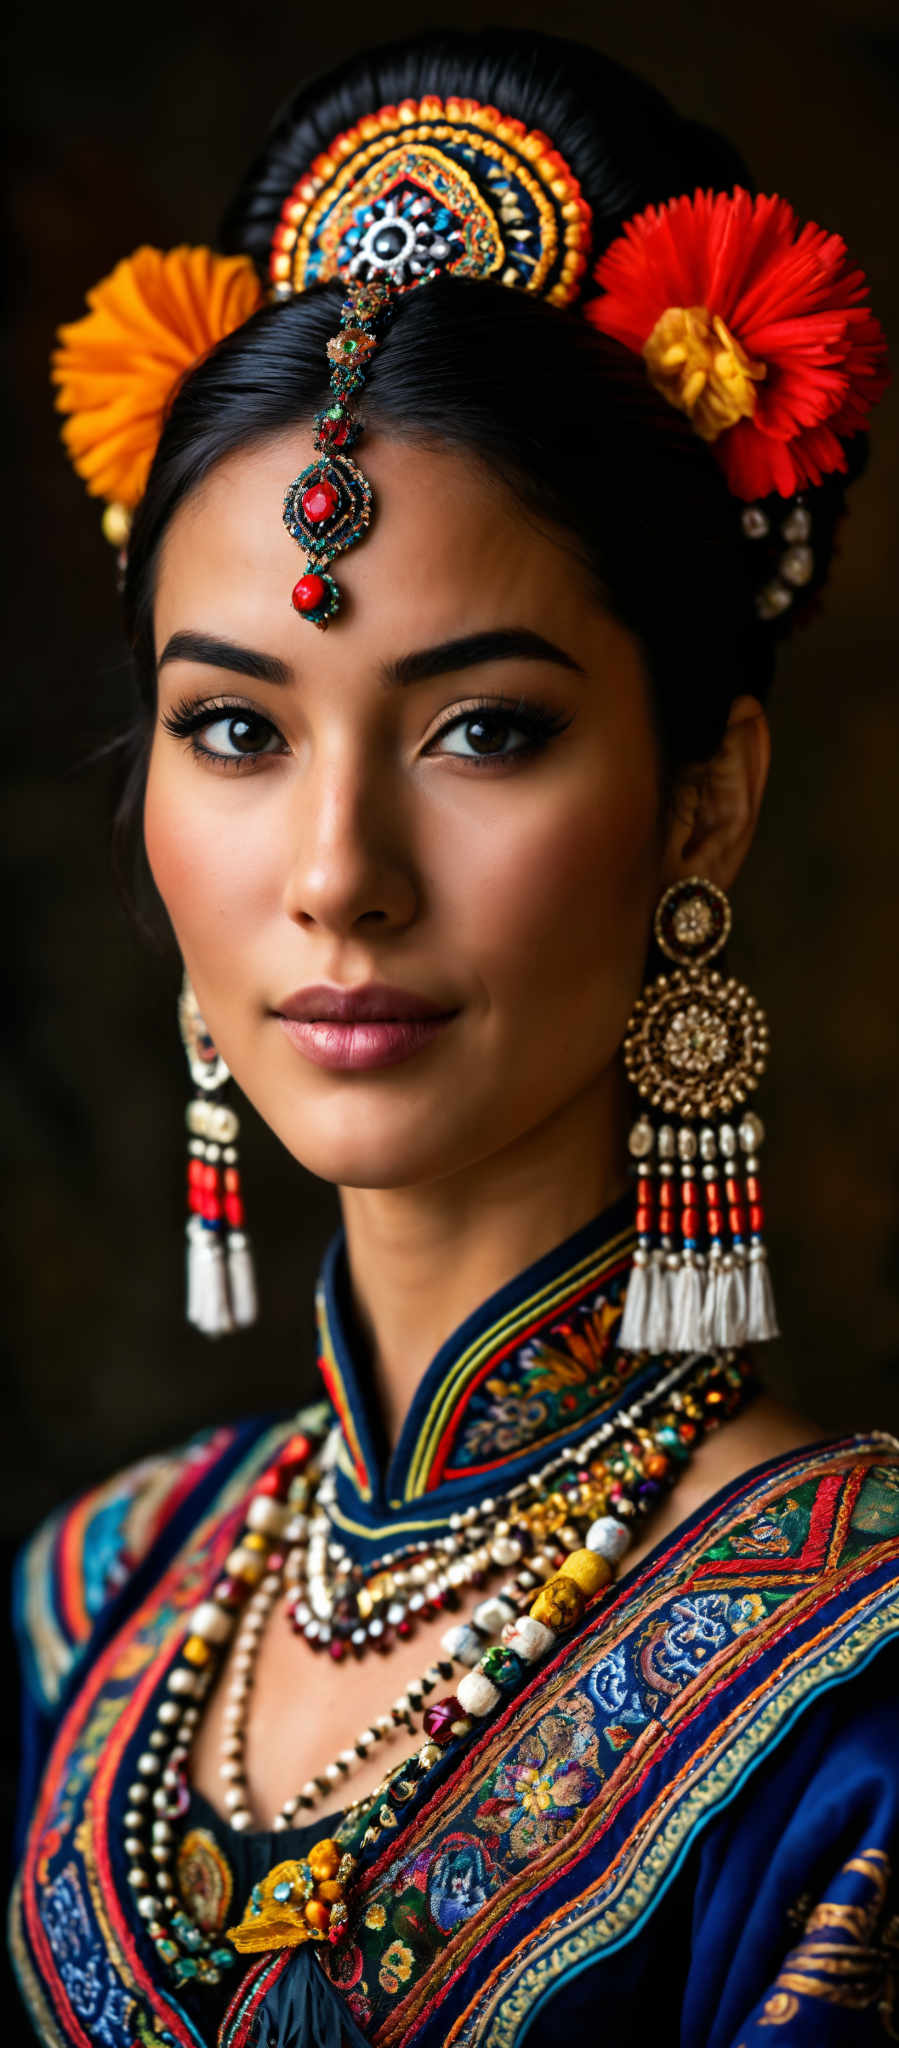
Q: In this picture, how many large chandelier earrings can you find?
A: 2